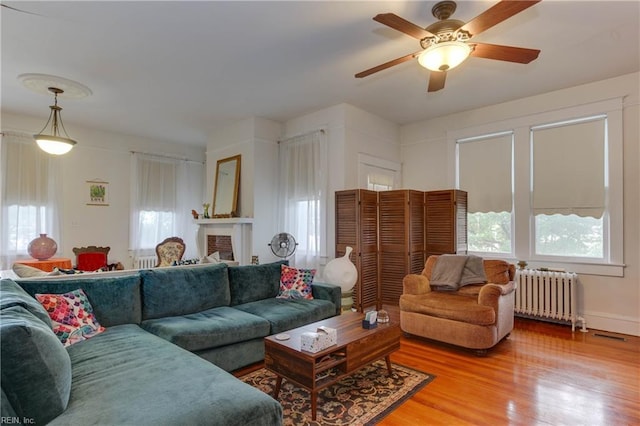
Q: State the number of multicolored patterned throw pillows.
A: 2